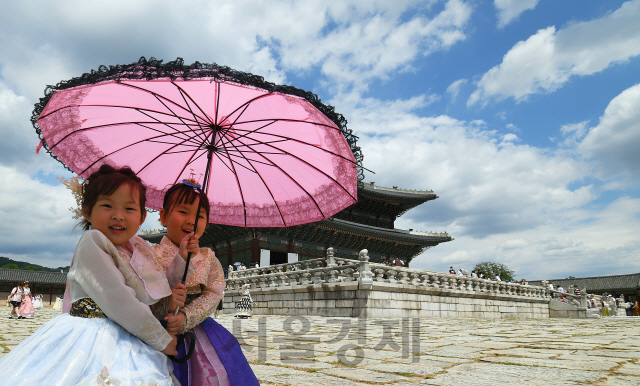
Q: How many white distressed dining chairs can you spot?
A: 0